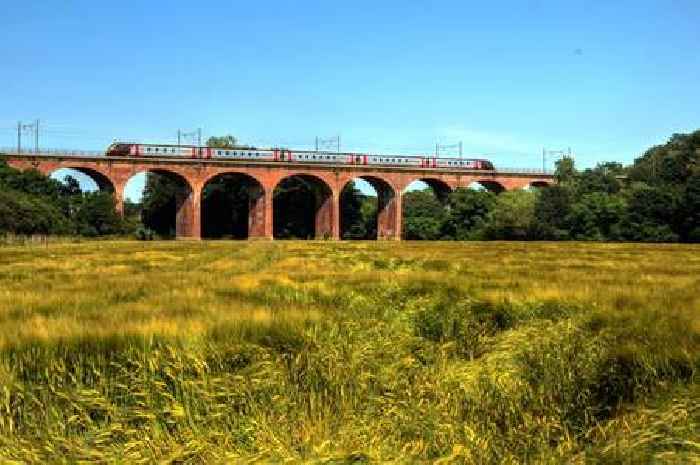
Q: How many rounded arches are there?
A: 8